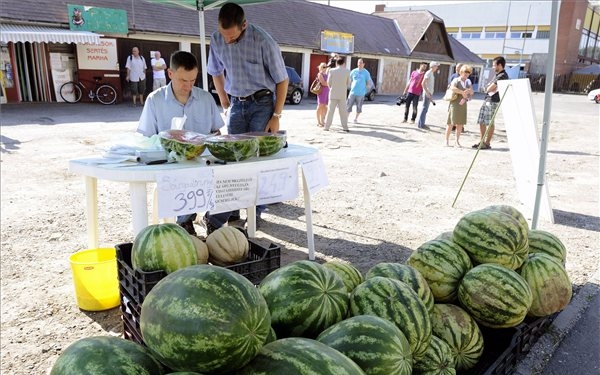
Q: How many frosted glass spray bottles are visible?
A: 0